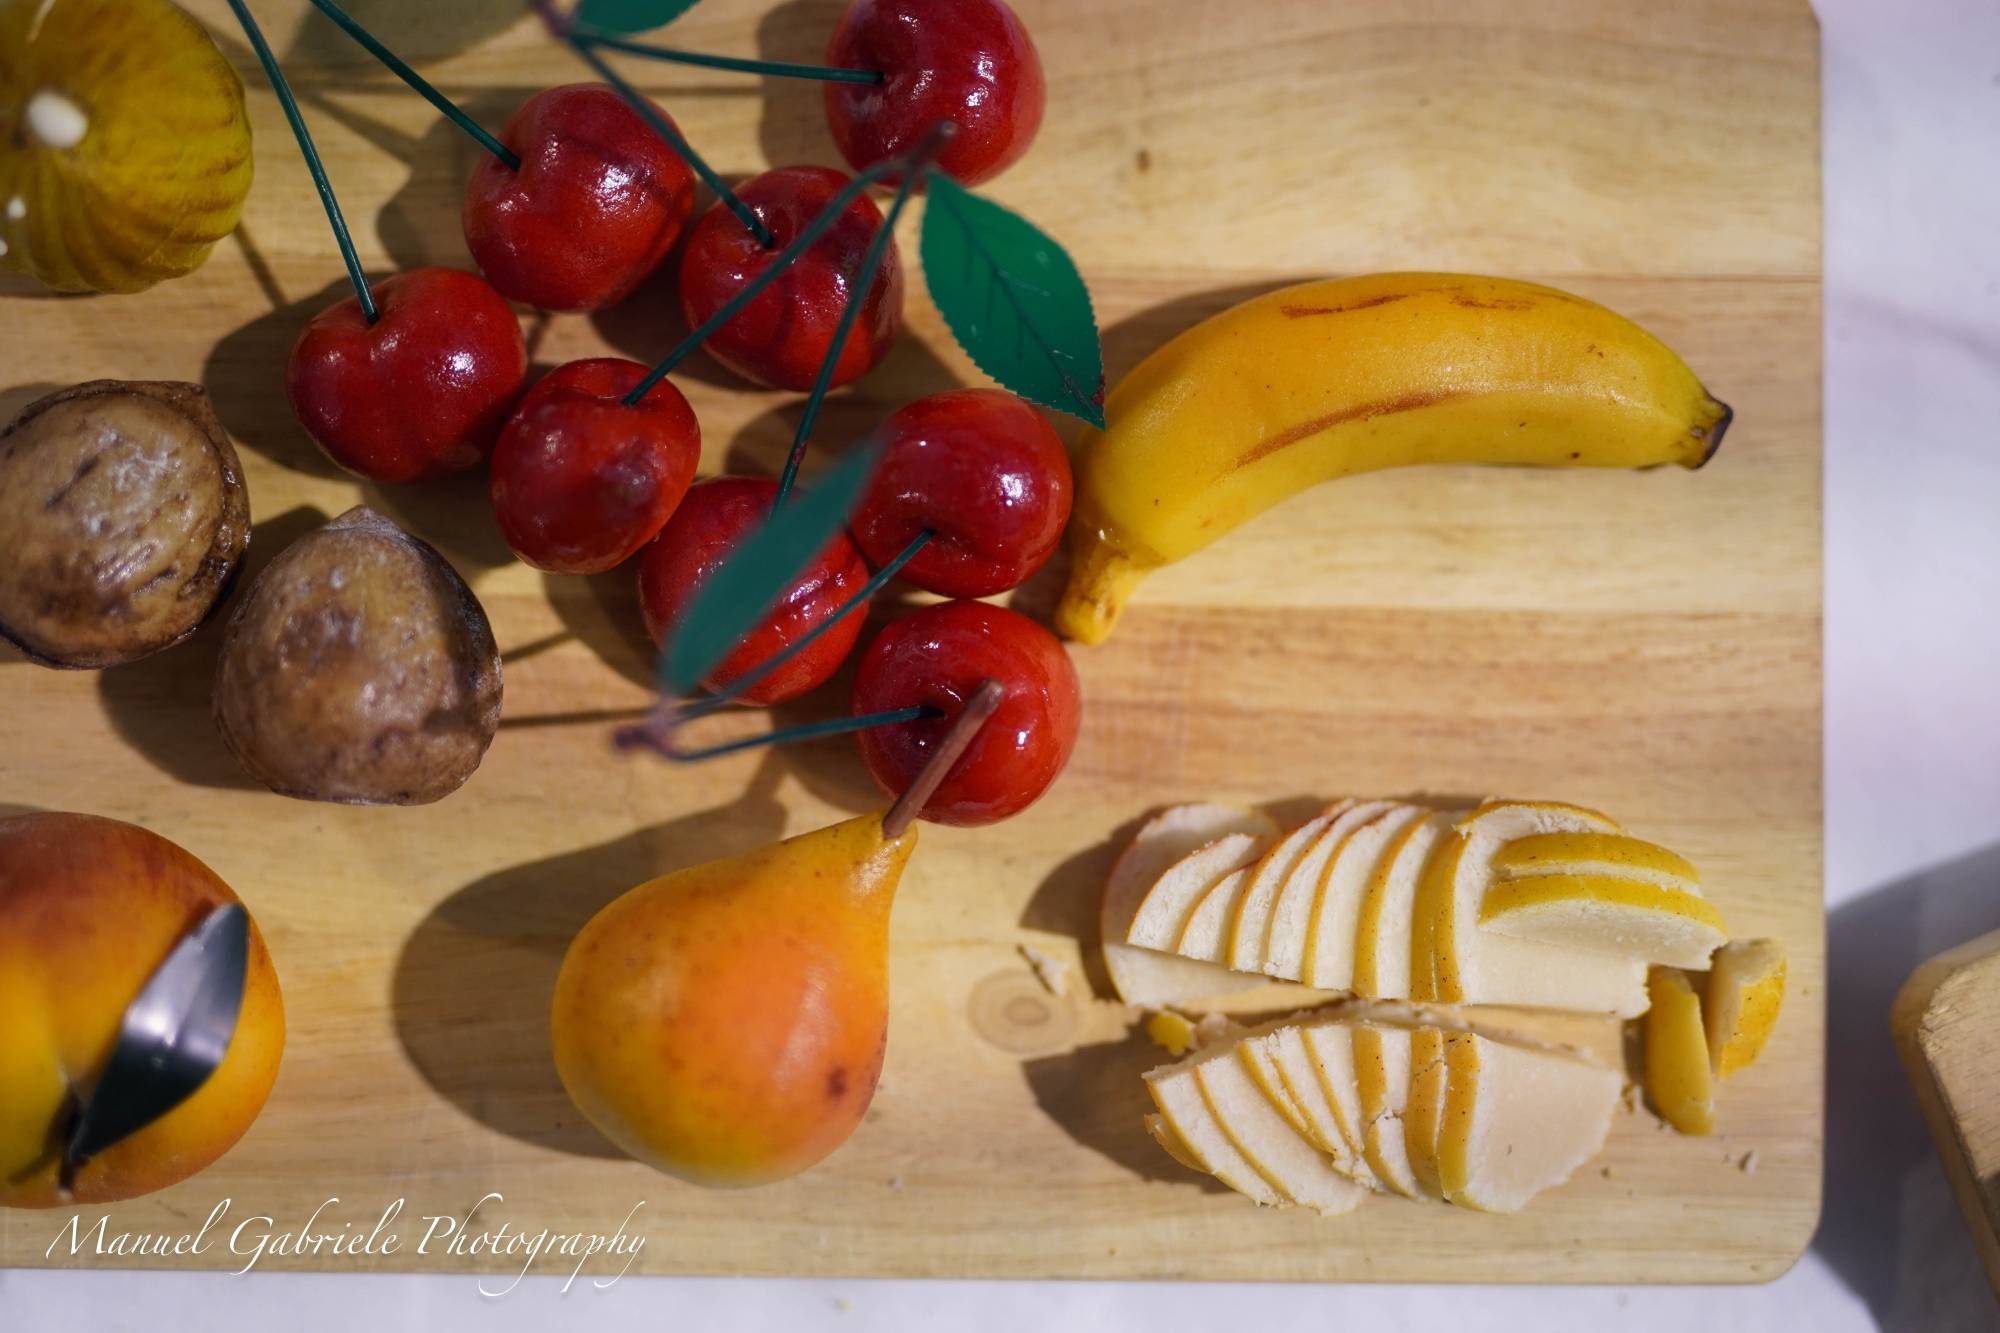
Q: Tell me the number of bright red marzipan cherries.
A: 8